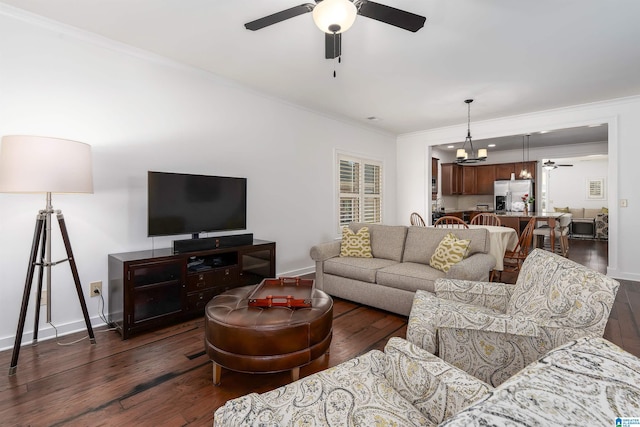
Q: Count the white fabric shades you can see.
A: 1